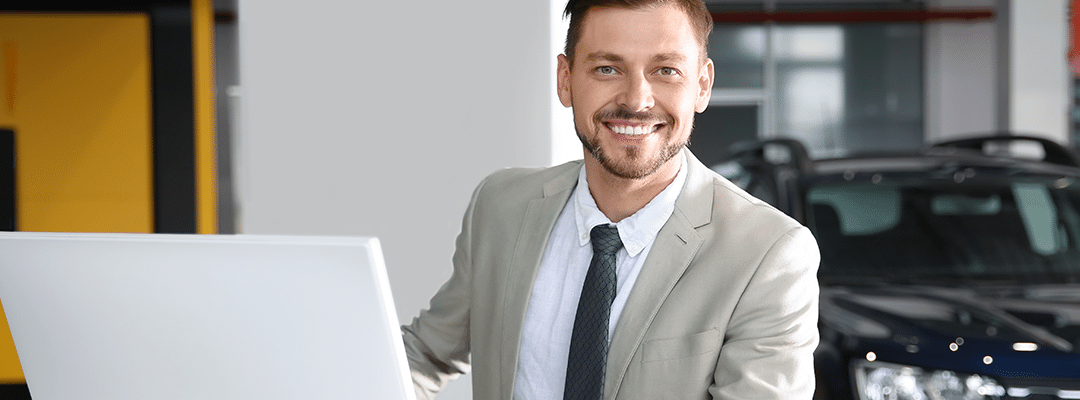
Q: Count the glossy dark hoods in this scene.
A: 1